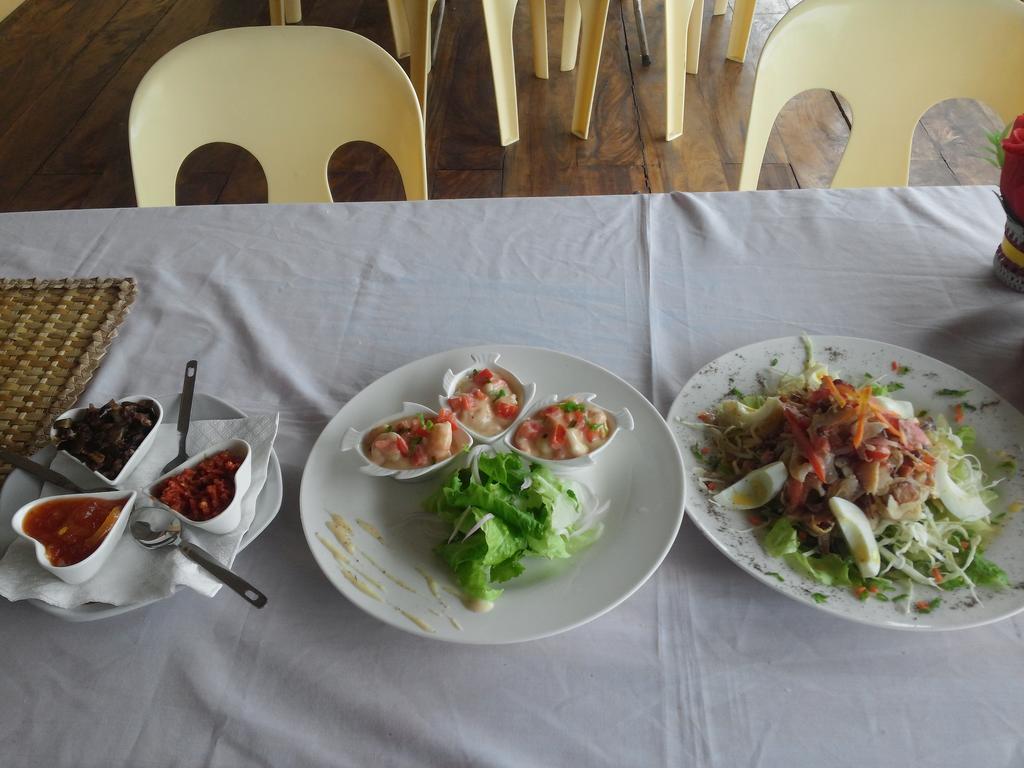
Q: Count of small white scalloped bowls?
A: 3